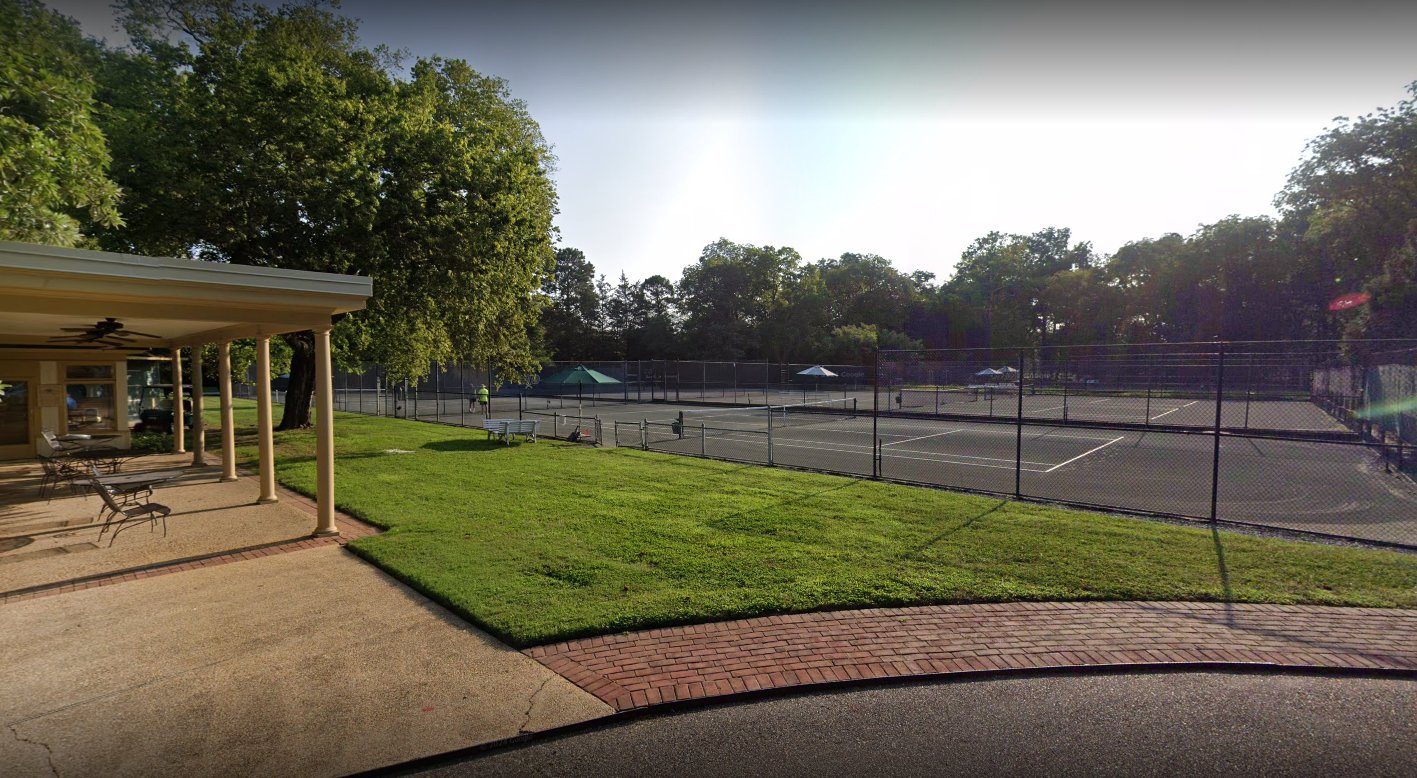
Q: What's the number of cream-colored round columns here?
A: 5